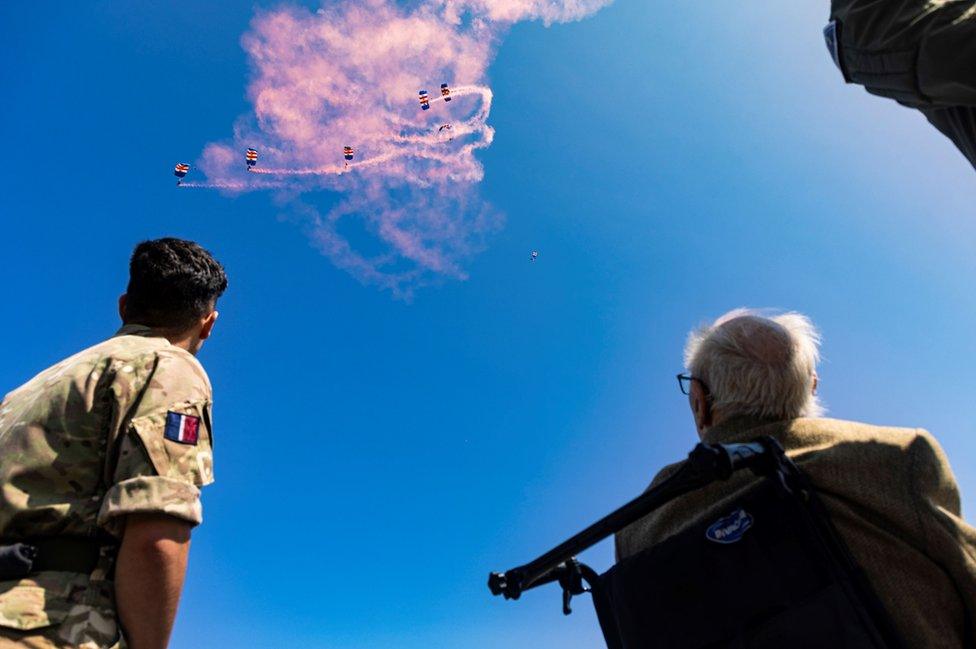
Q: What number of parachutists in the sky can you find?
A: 7